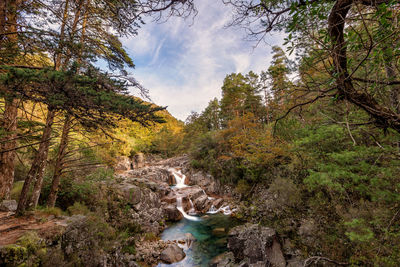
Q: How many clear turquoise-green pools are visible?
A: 1